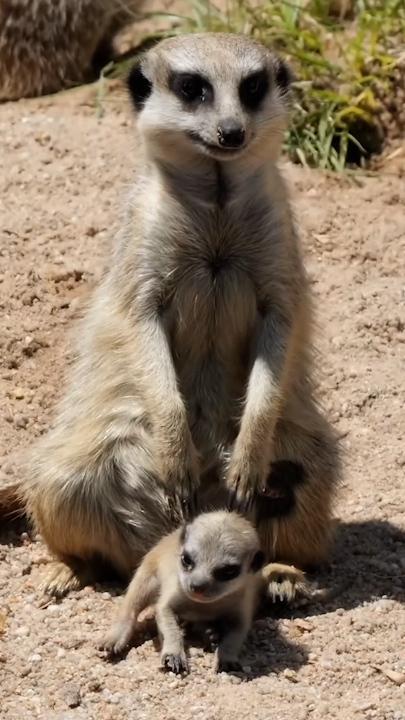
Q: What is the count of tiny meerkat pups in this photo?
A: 1